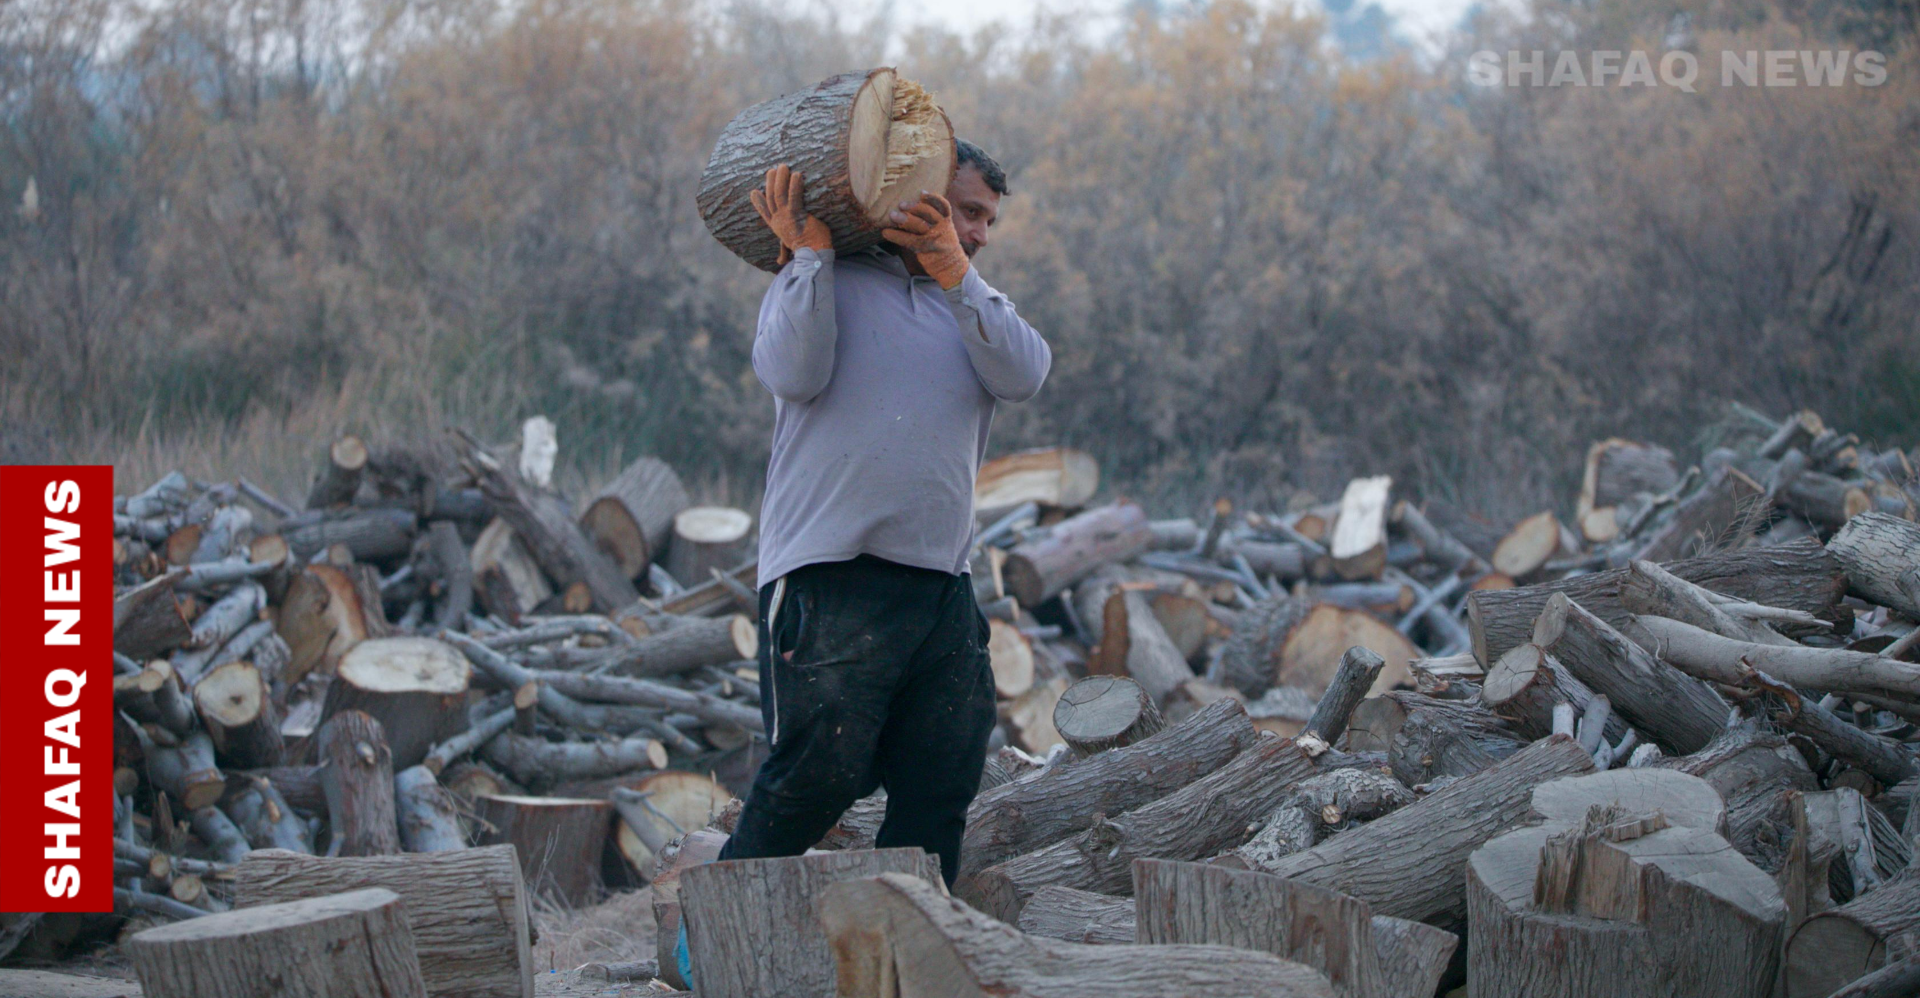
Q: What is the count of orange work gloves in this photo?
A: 2